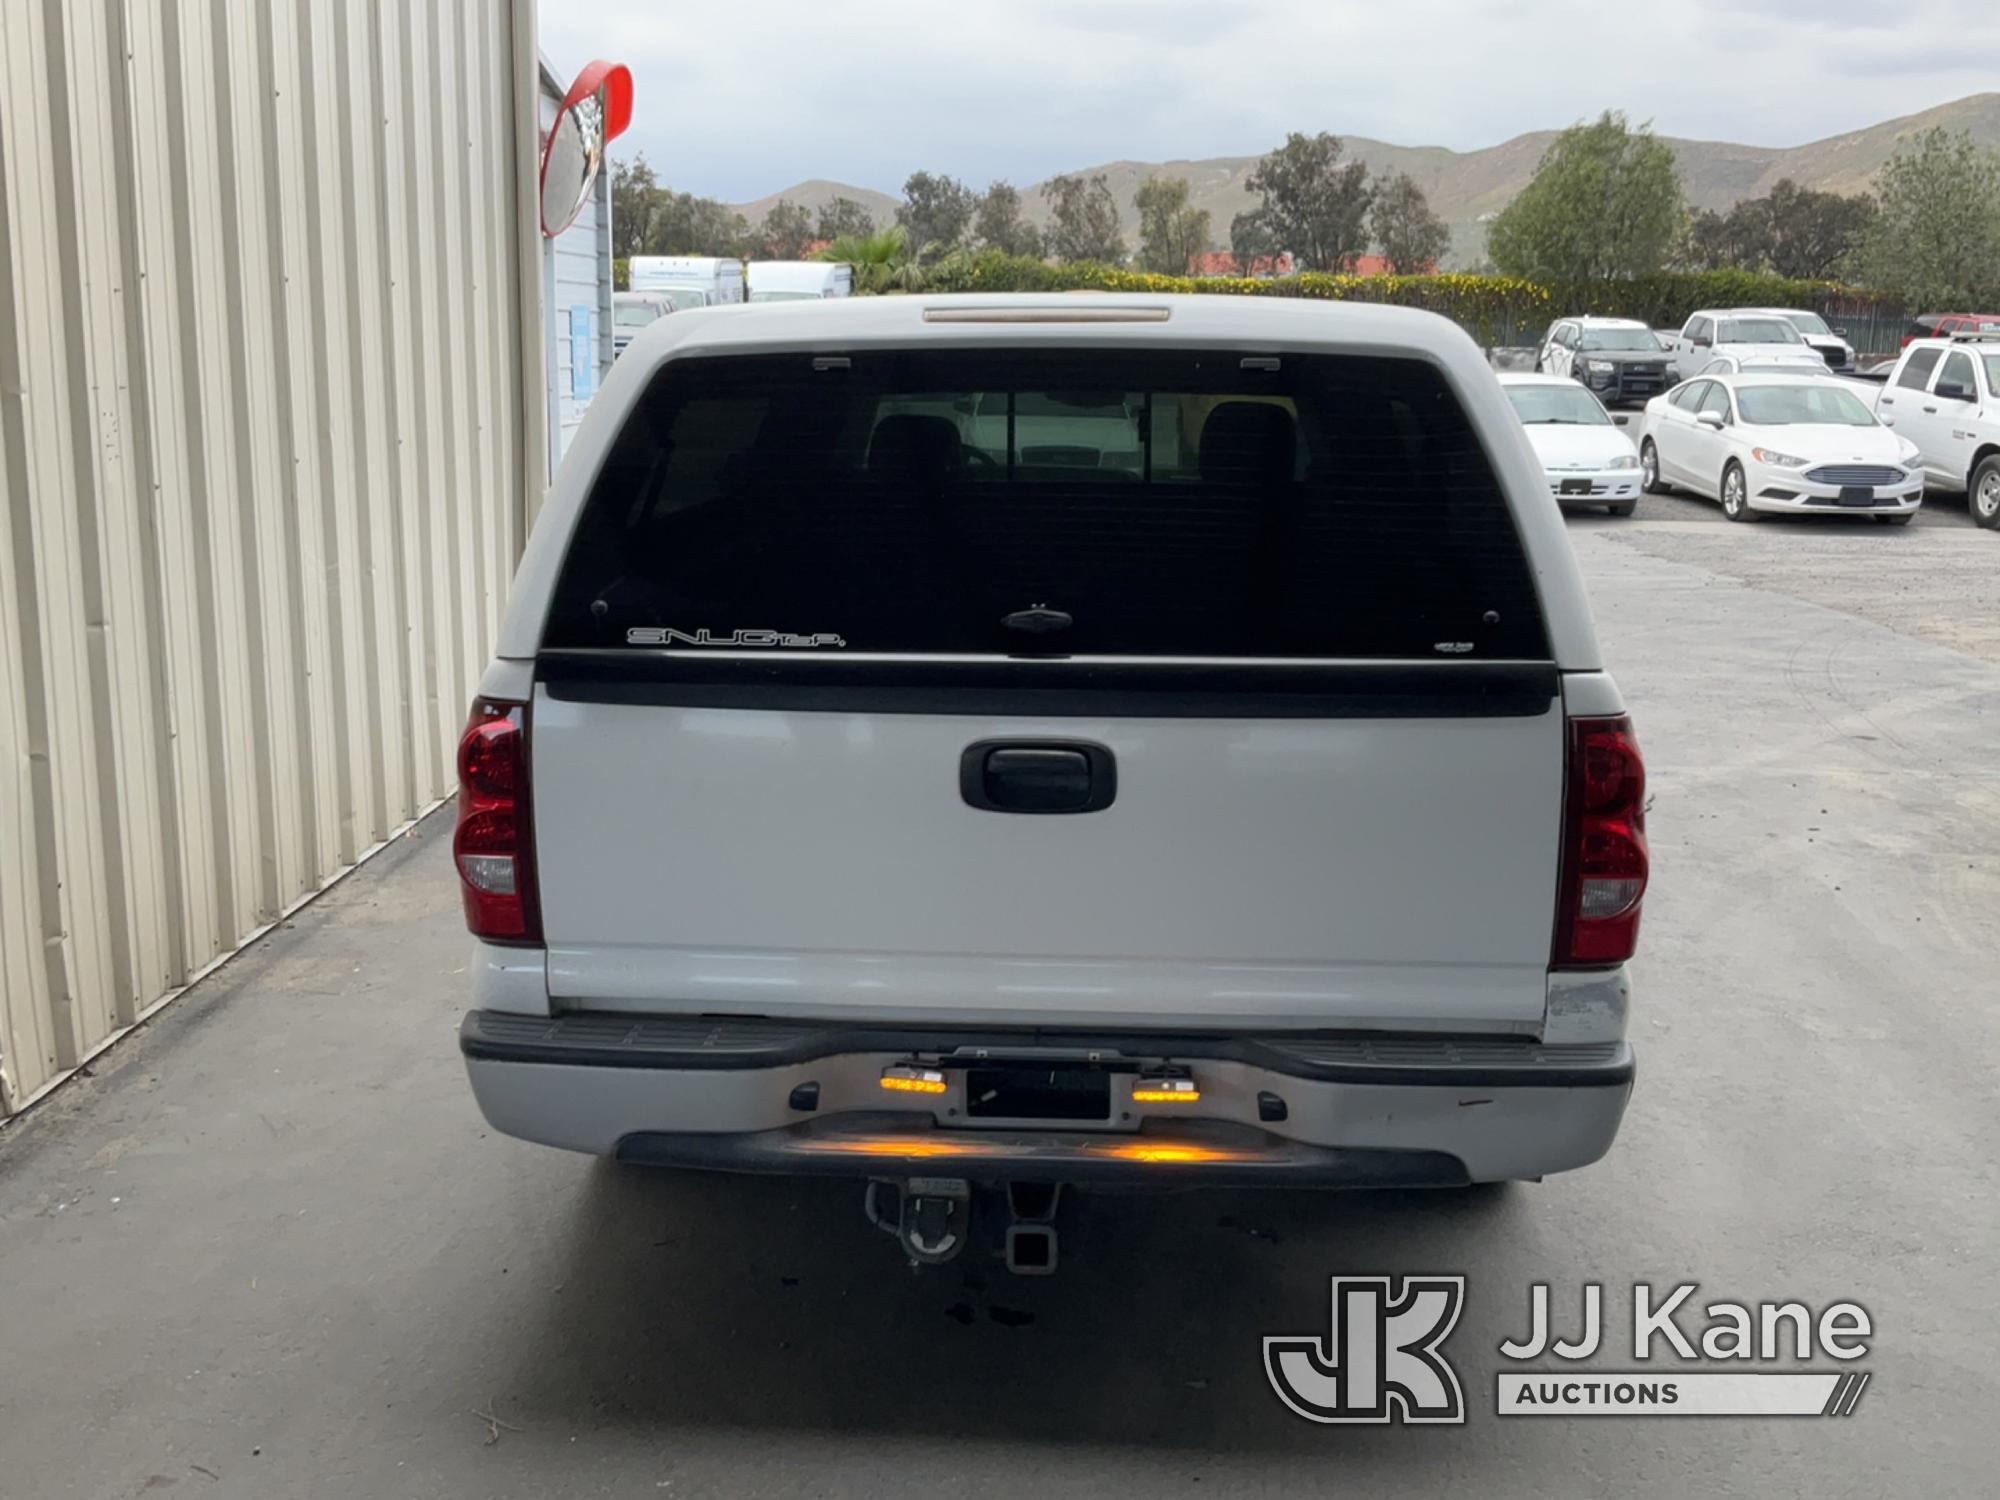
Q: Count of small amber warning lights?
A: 2